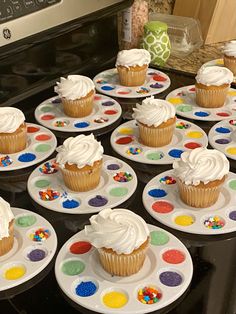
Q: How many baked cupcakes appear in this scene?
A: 10